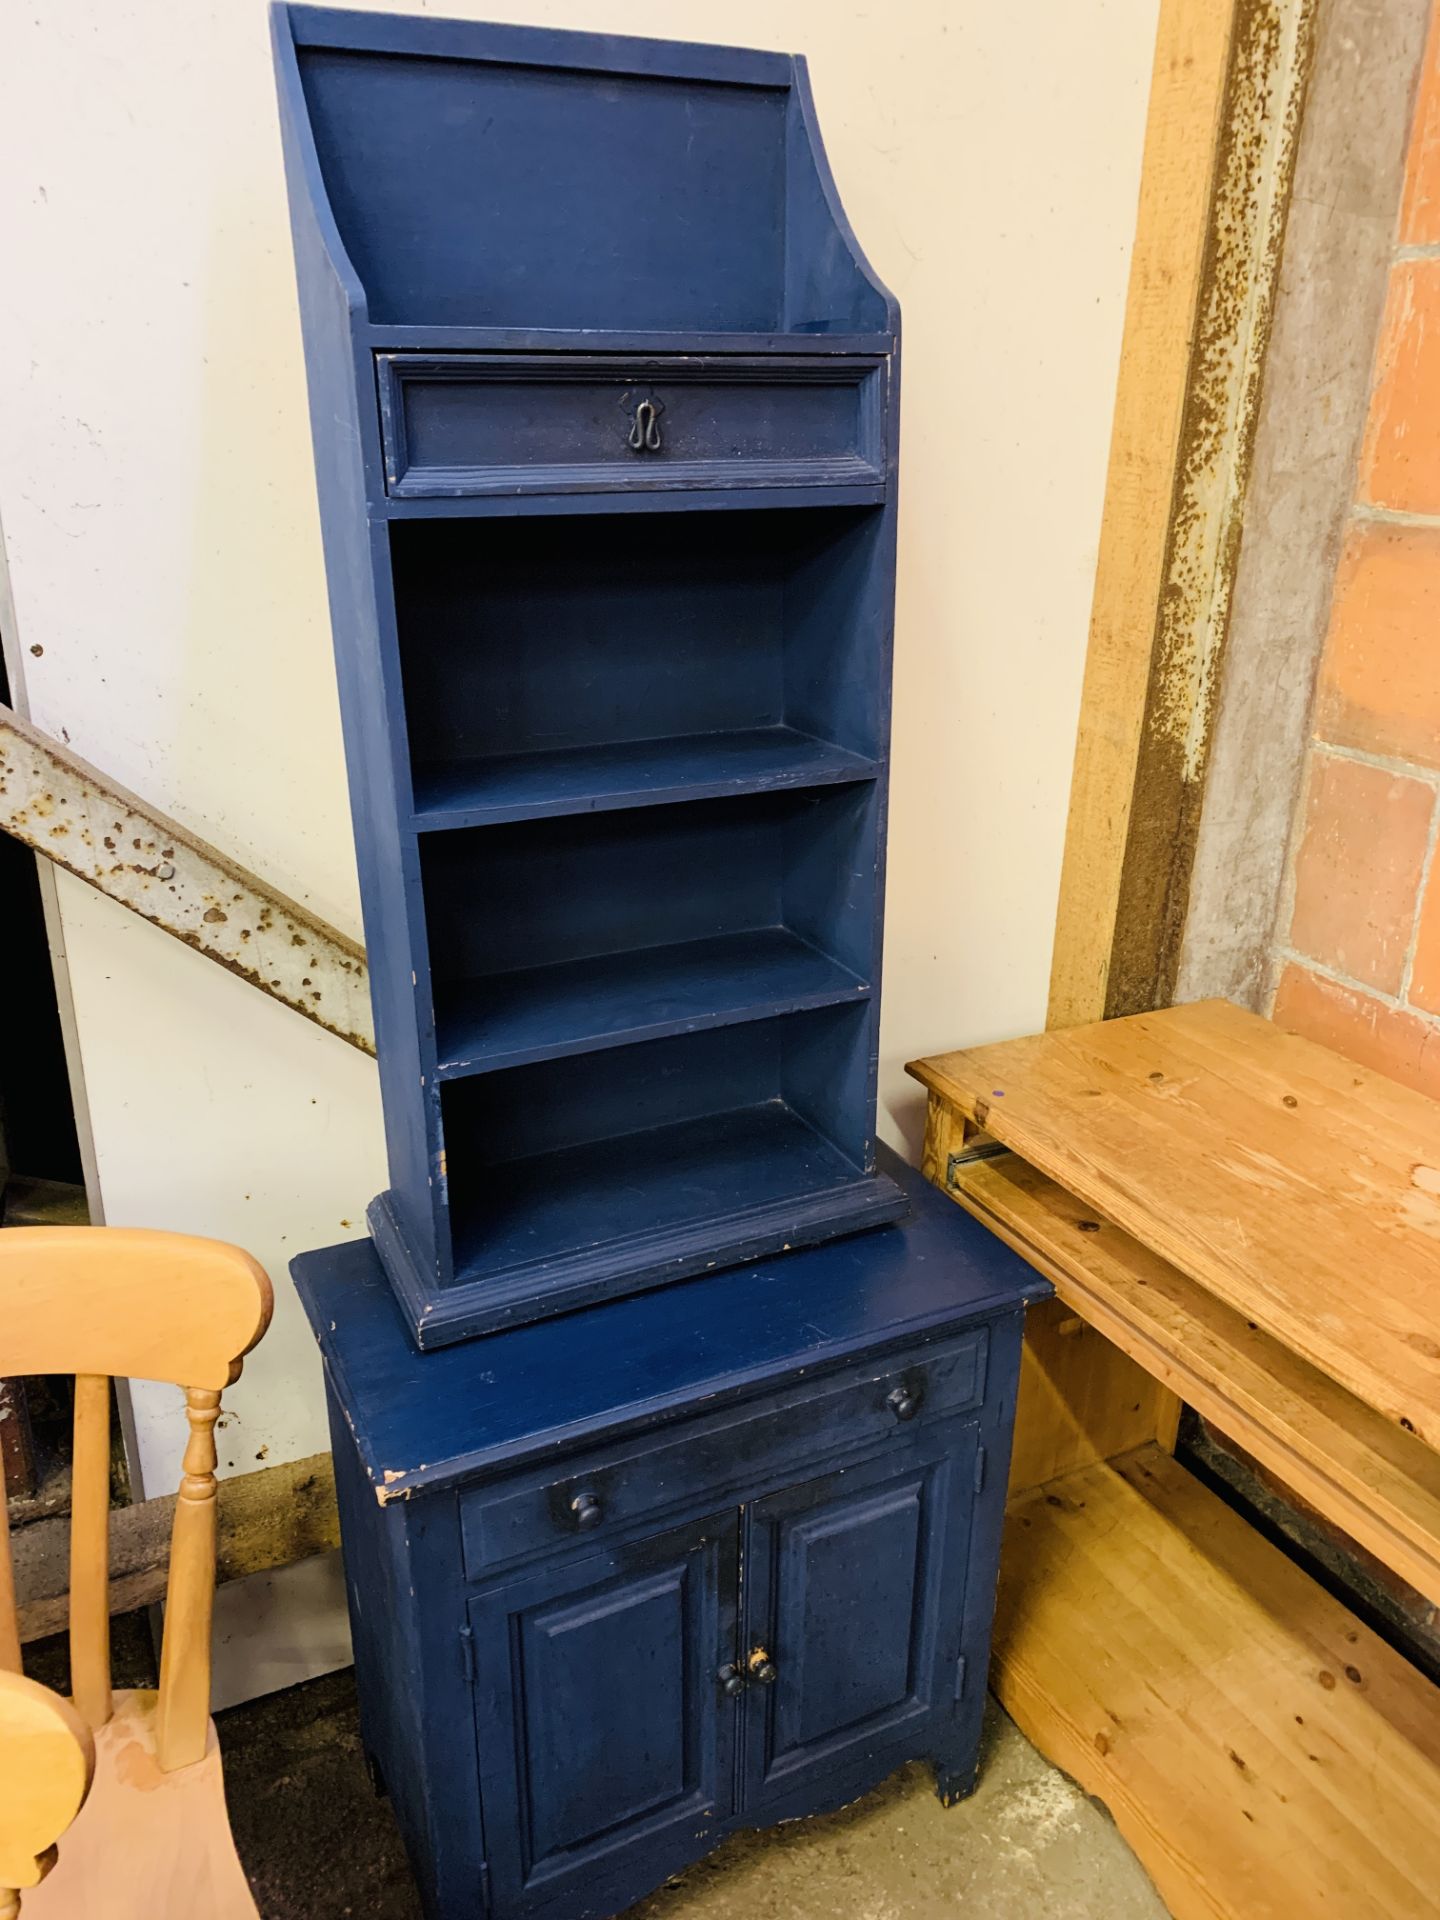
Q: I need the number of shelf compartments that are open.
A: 3